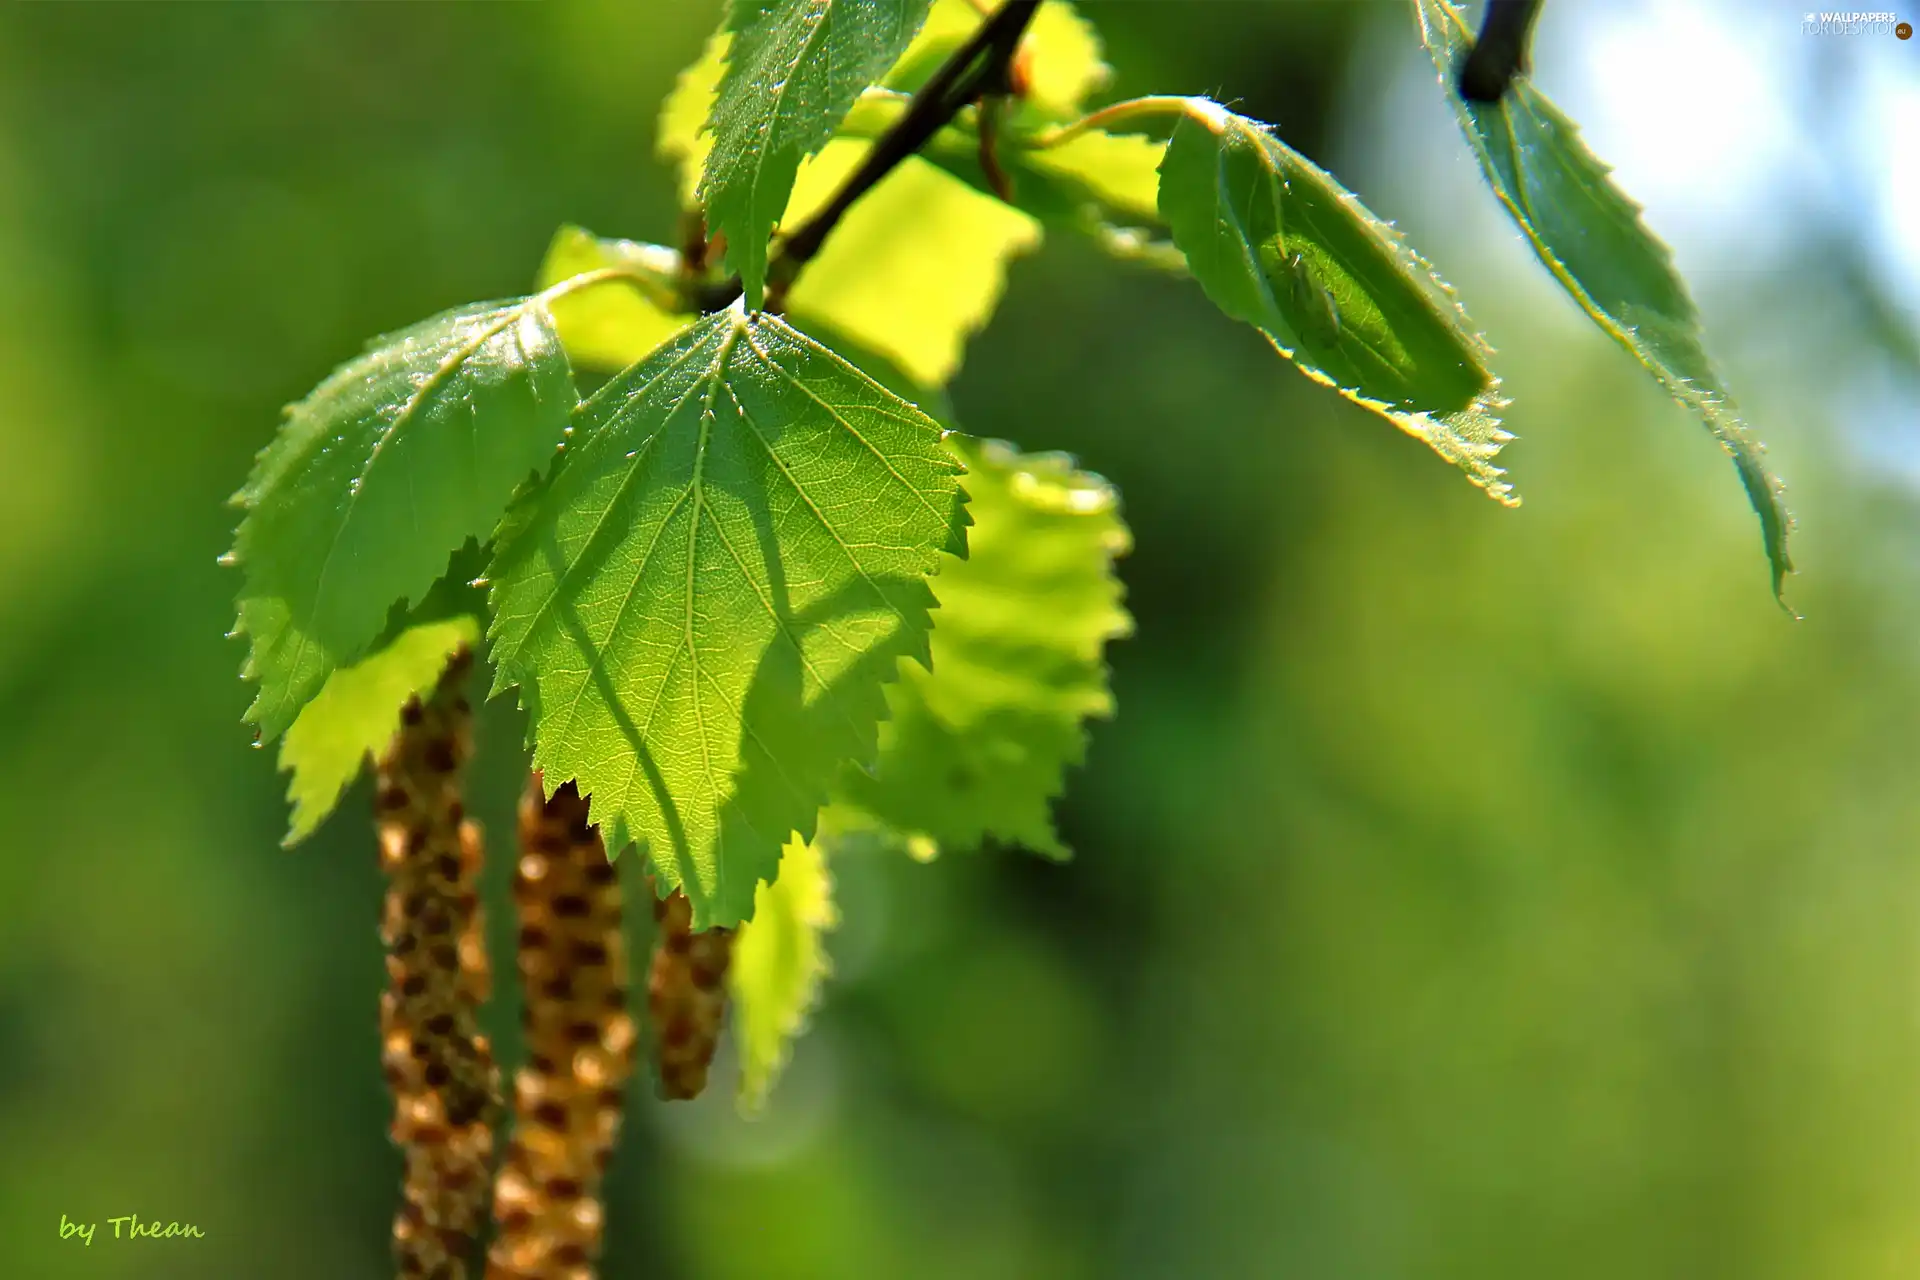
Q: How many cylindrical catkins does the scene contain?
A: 3